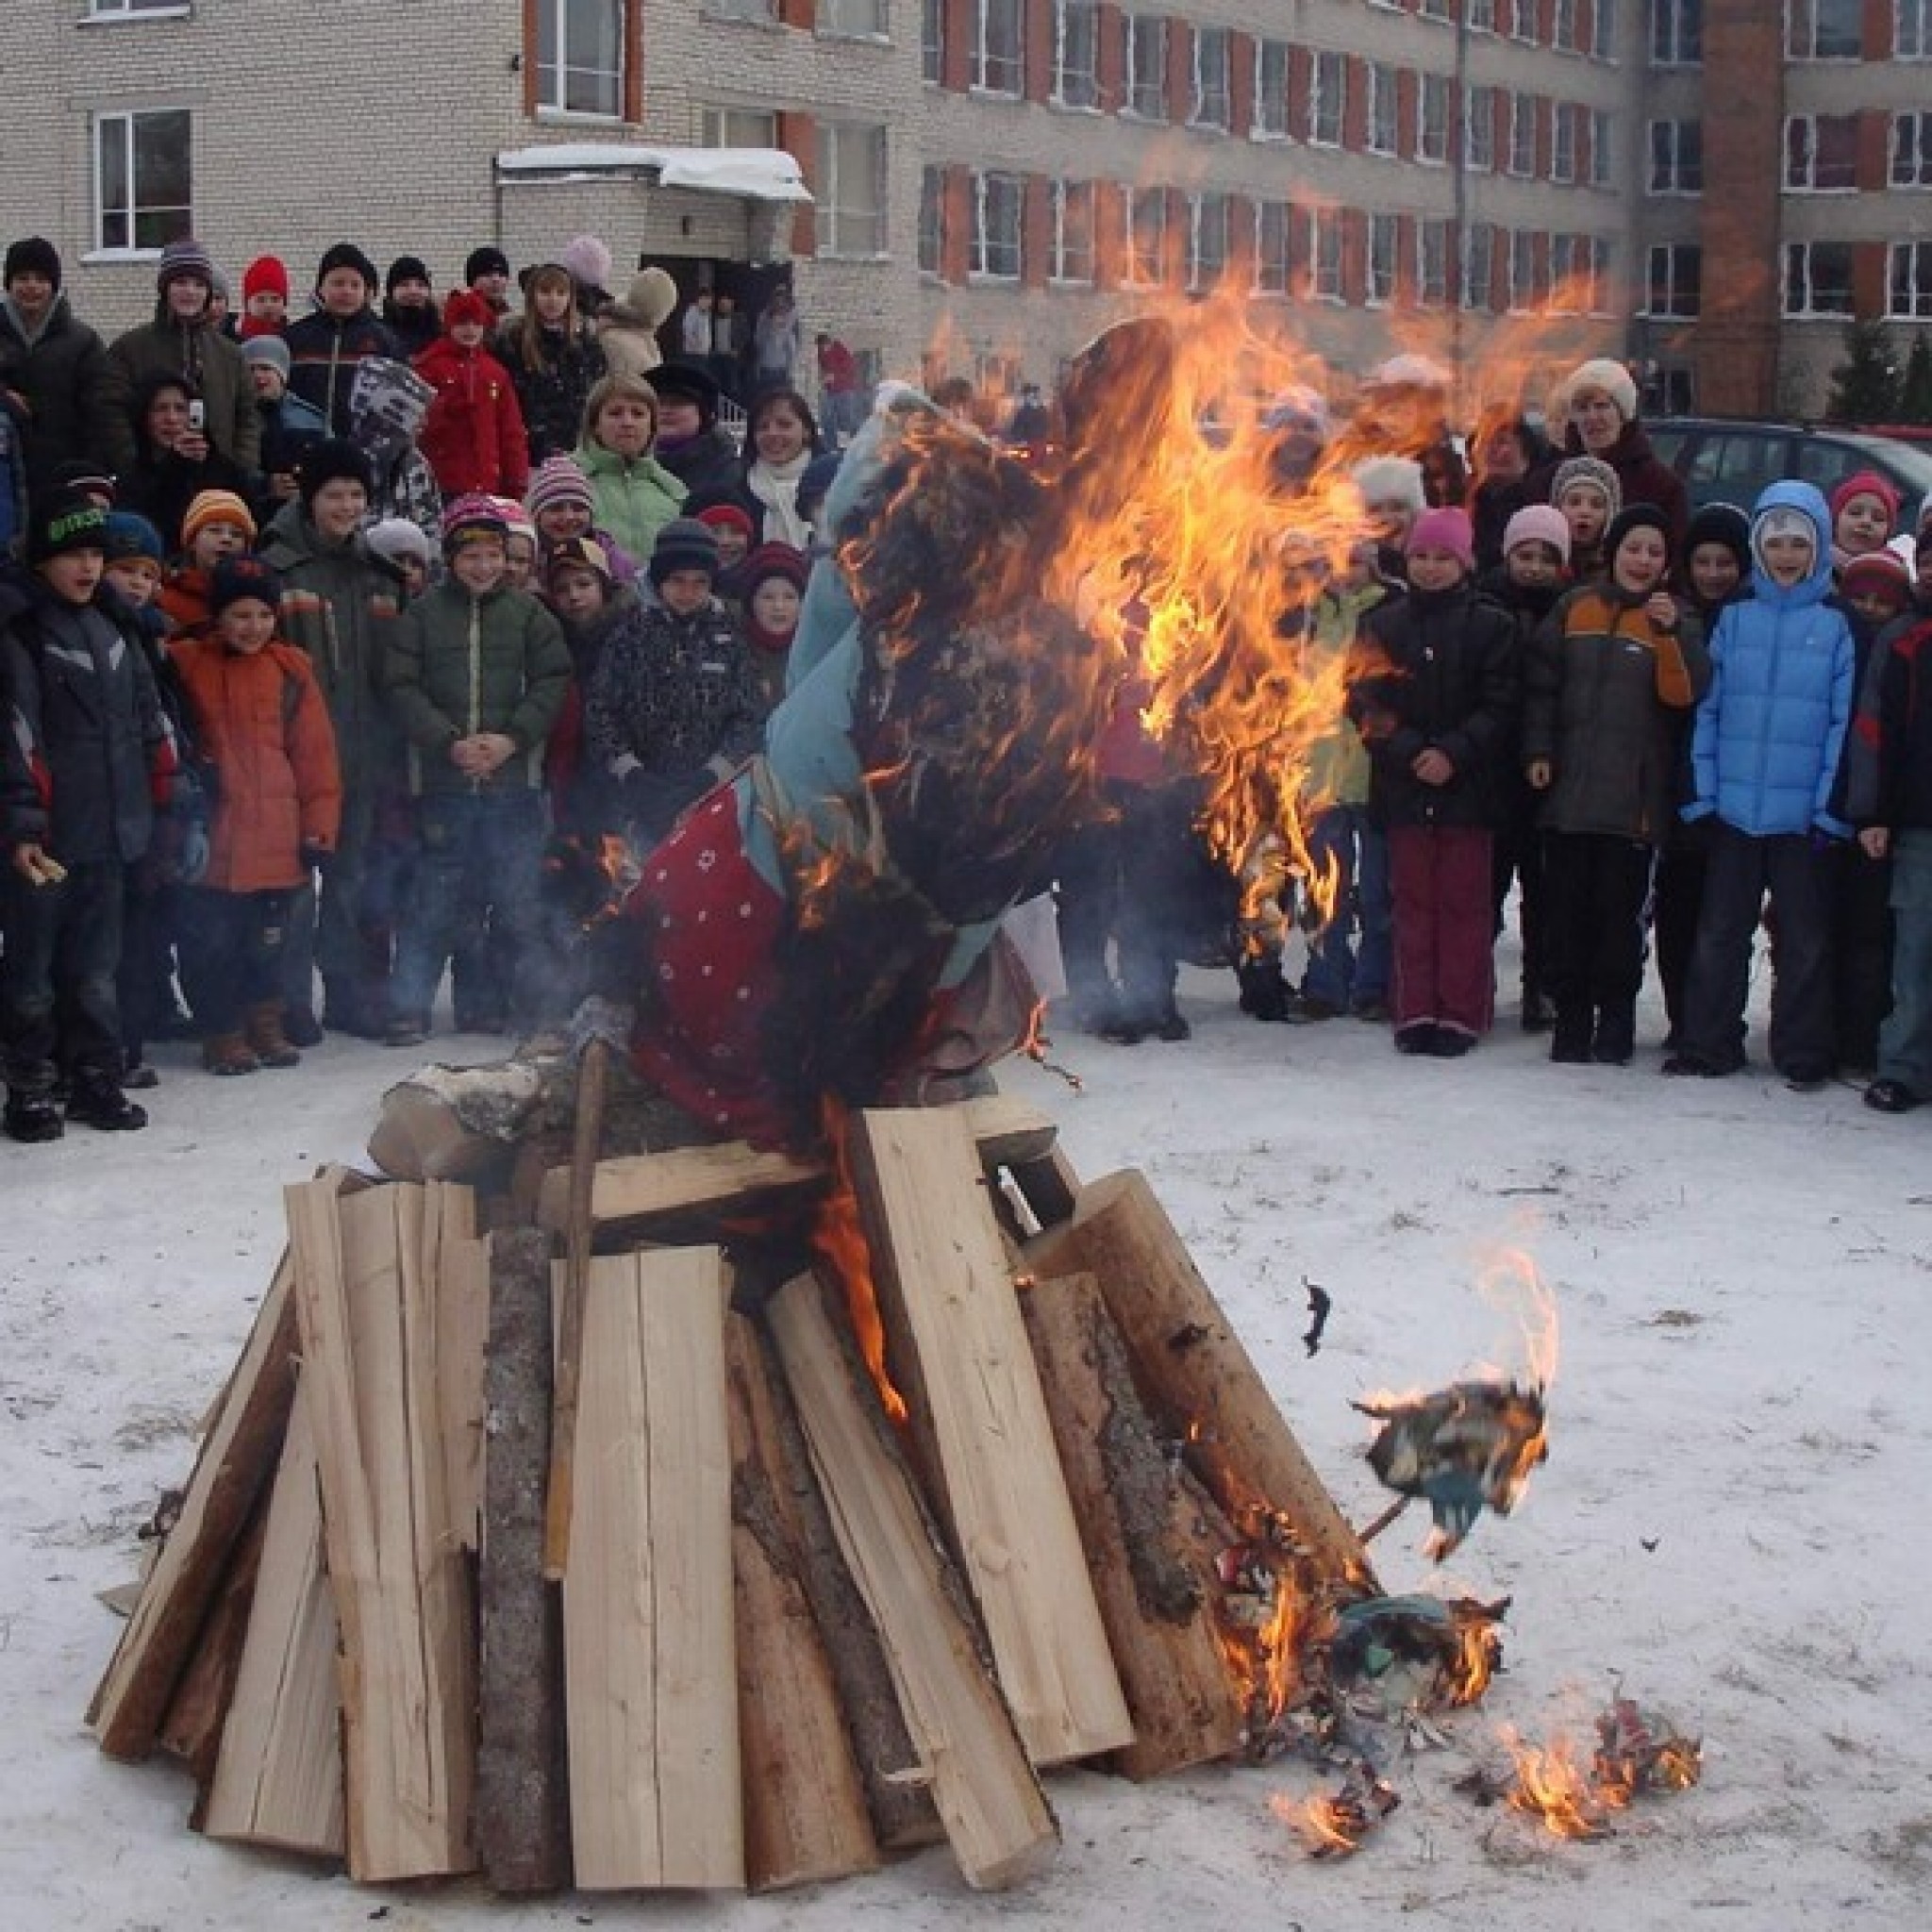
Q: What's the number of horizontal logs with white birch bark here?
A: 1